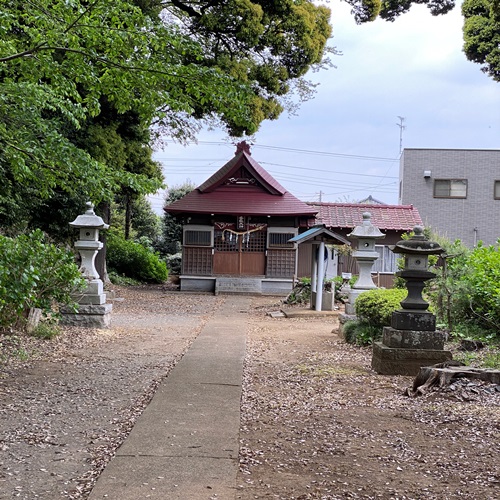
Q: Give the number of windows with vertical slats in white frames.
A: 2